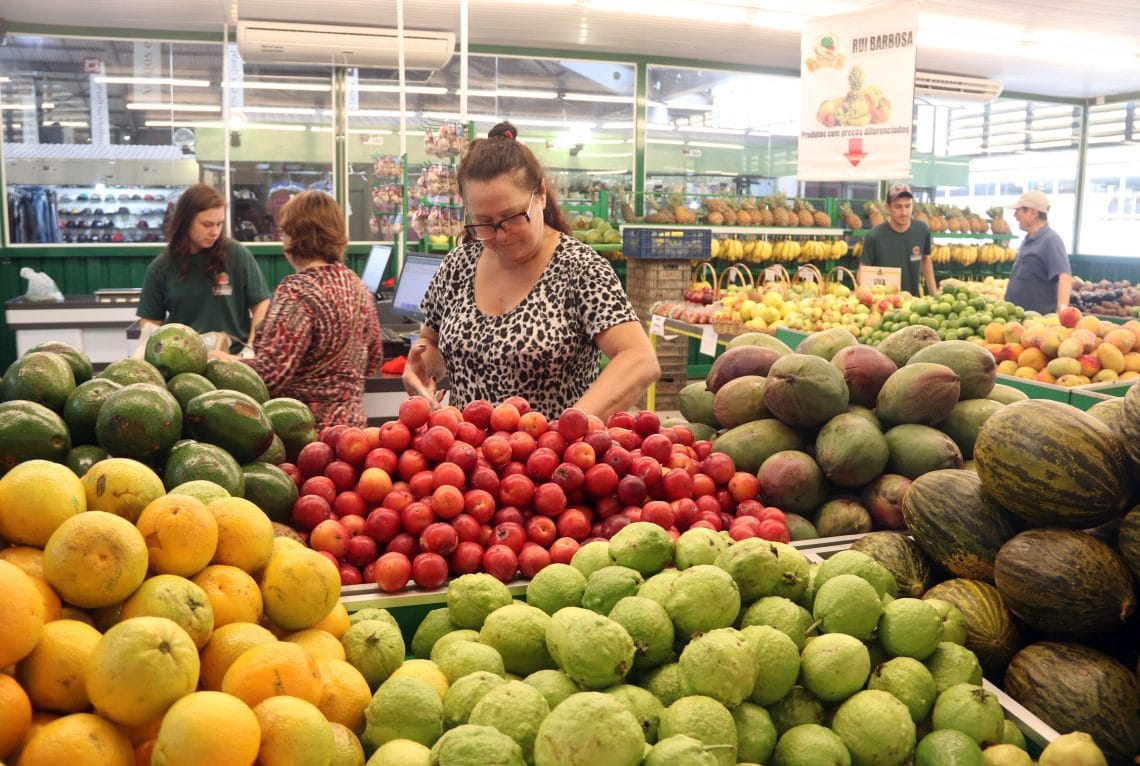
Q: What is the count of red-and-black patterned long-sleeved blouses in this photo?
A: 1